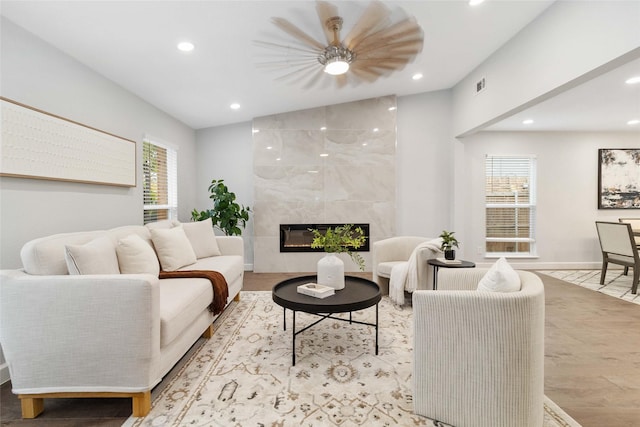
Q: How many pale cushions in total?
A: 5